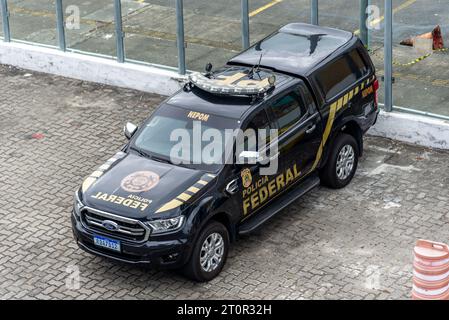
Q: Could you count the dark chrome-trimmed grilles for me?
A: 1